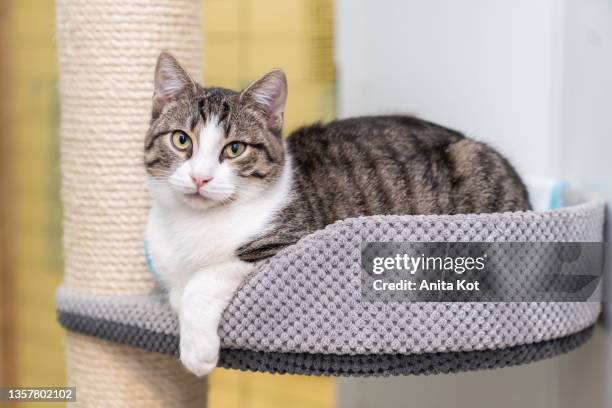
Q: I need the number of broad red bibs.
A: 0